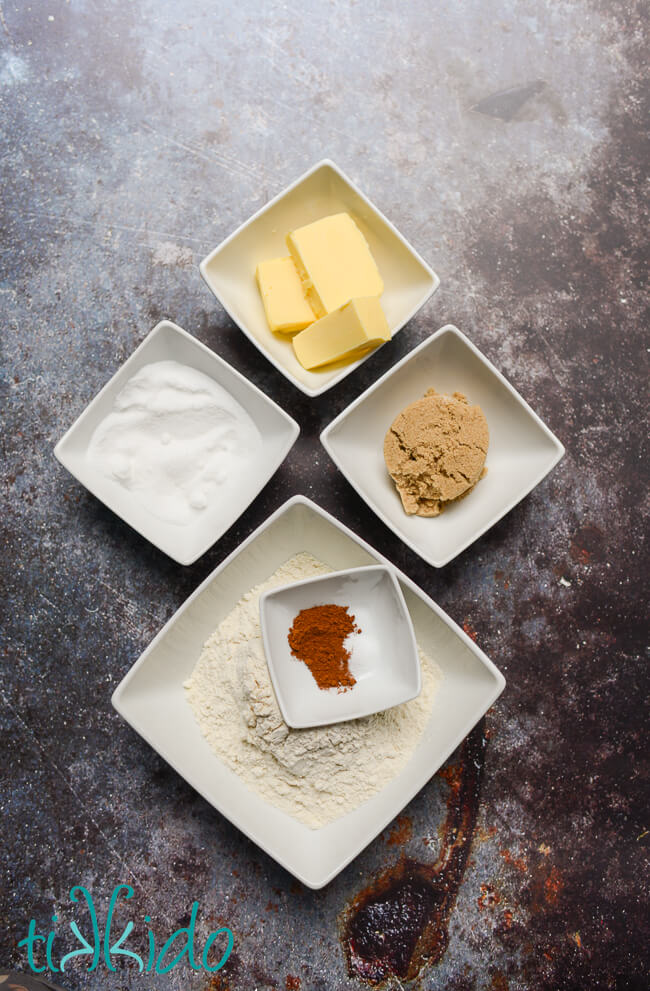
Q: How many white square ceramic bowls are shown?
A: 5